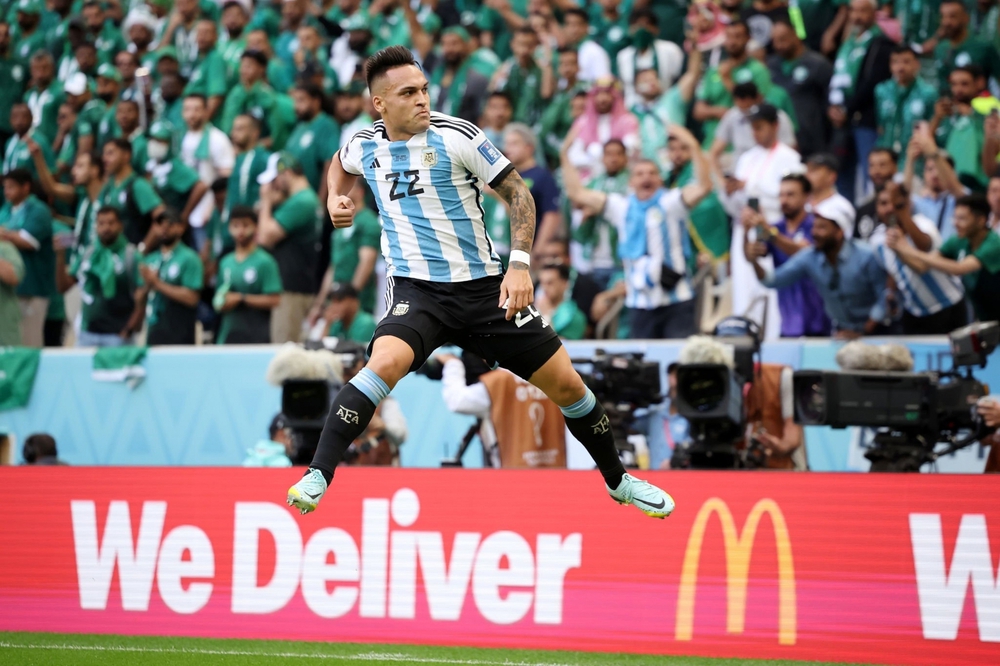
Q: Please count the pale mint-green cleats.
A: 2